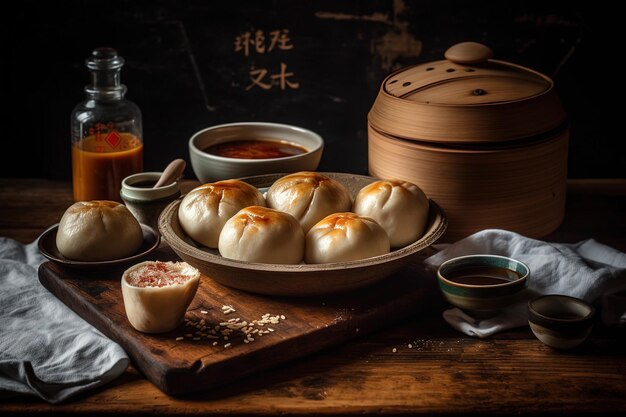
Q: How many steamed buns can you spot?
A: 7